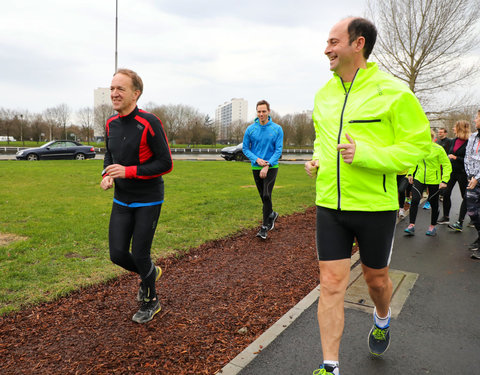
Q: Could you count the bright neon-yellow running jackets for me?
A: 2